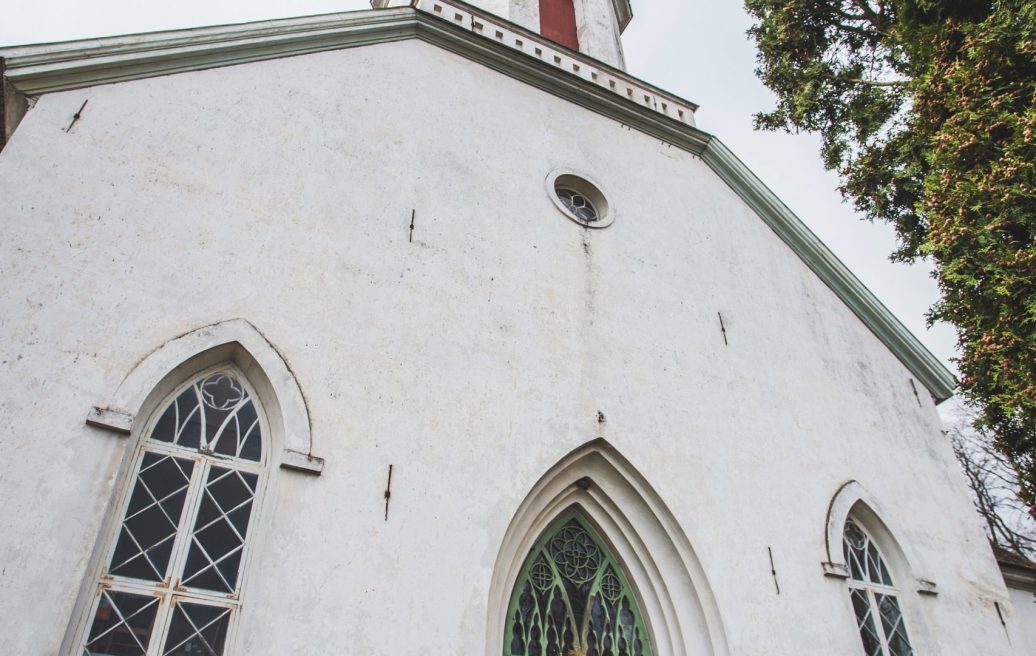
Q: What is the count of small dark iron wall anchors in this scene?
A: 7